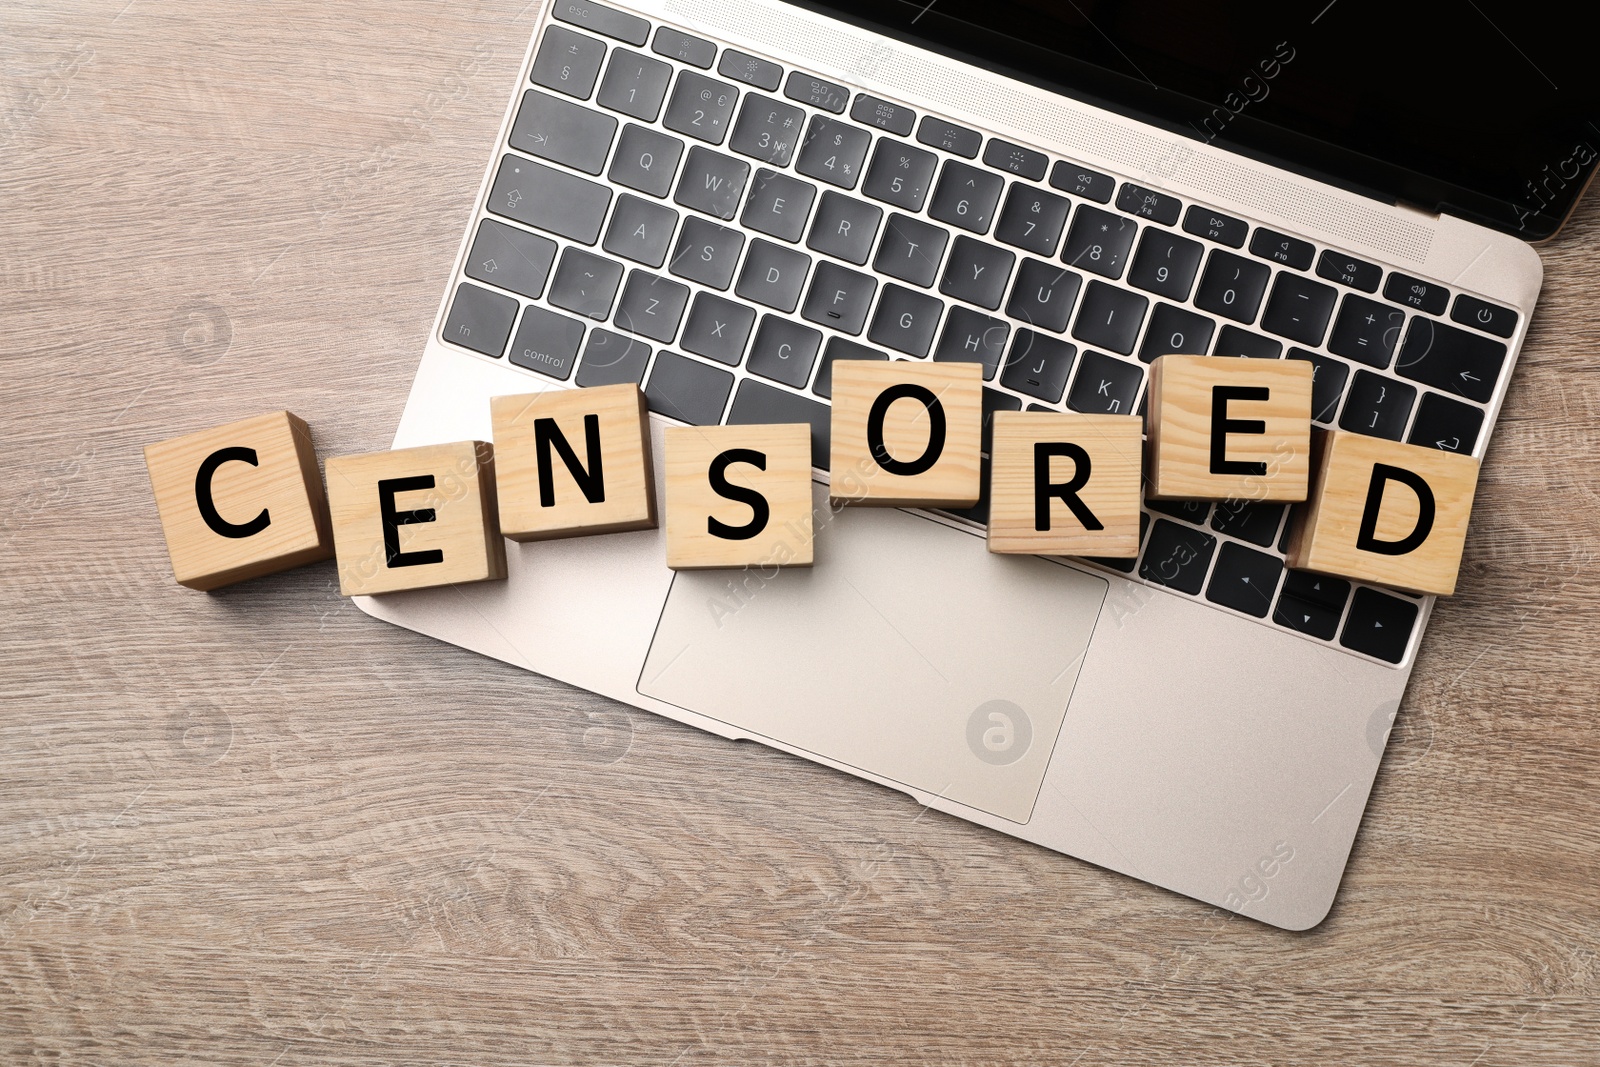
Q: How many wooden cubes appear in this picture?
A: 8